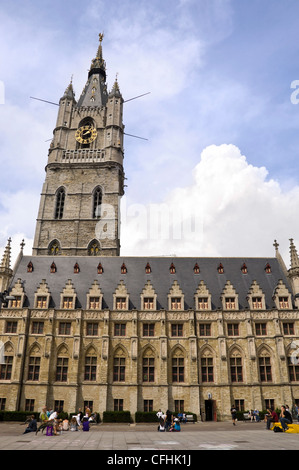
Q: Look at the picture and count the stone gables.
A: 11